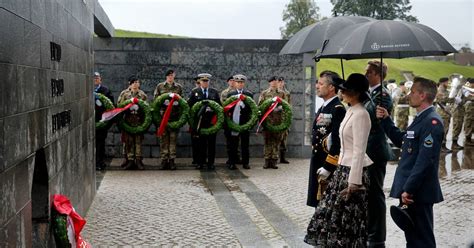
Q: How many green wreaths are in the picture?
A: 7